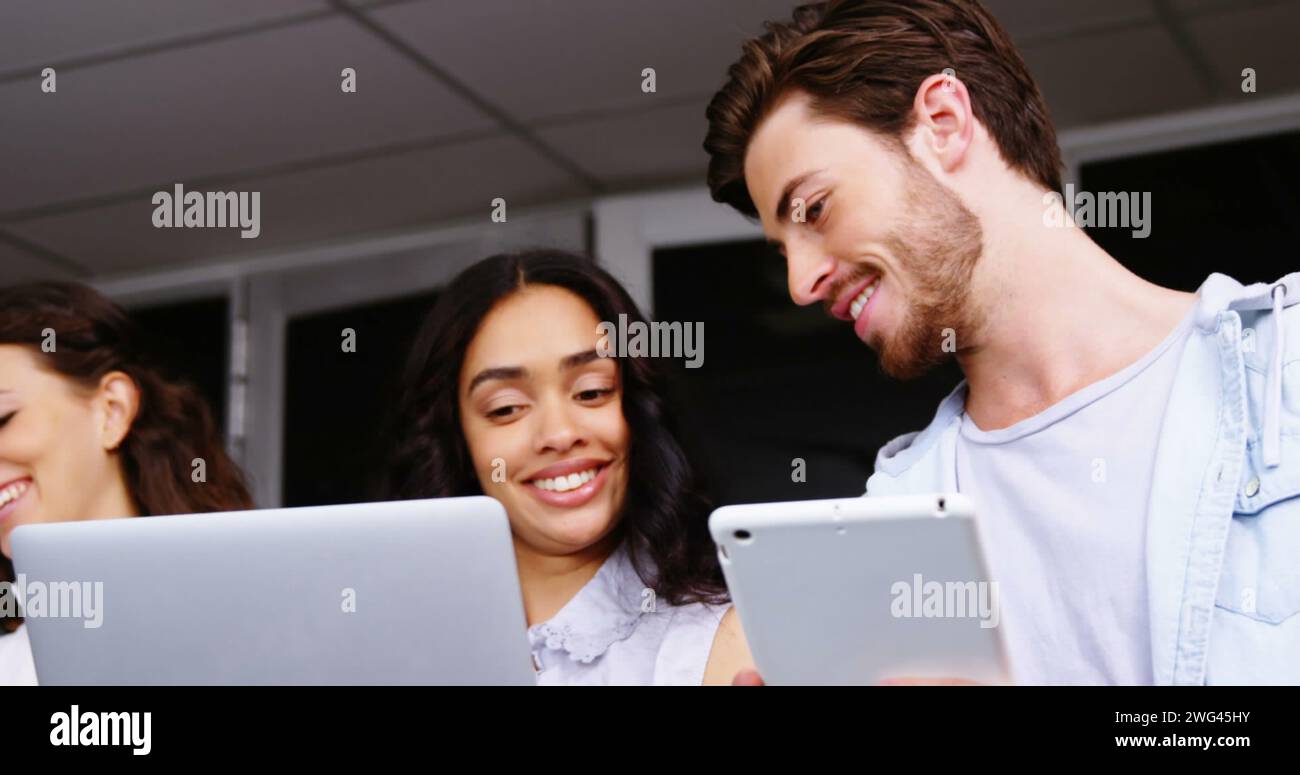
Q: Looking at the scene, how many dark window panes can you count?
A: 4